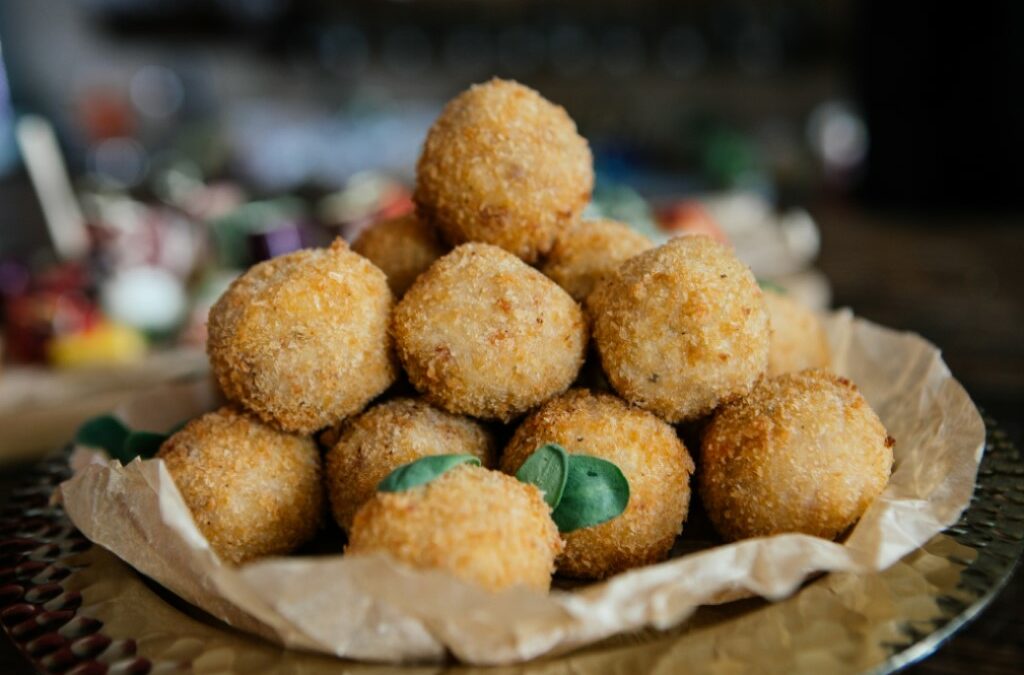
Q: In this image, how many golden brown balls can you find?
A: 12